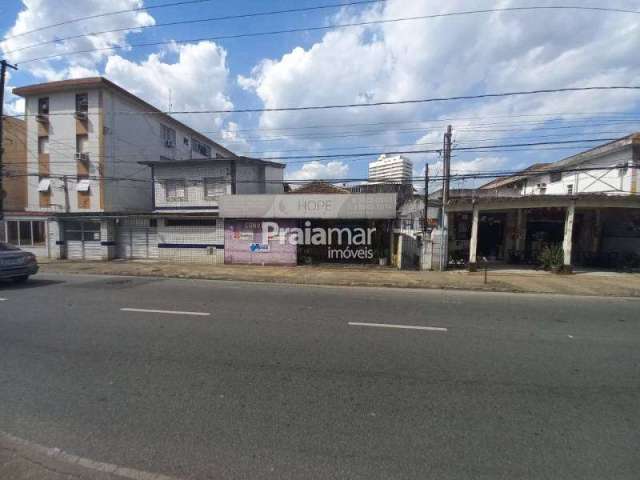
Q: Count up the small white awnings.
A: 2